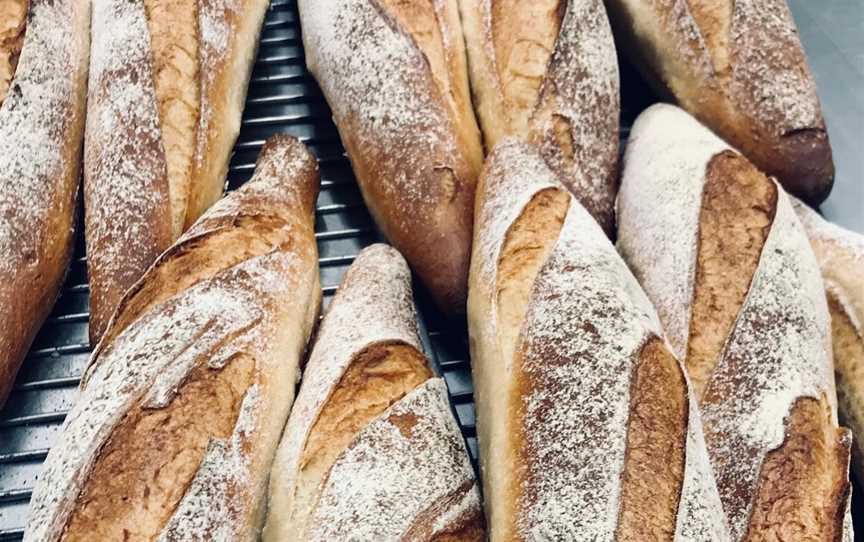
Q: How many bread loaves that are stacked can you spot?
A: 10